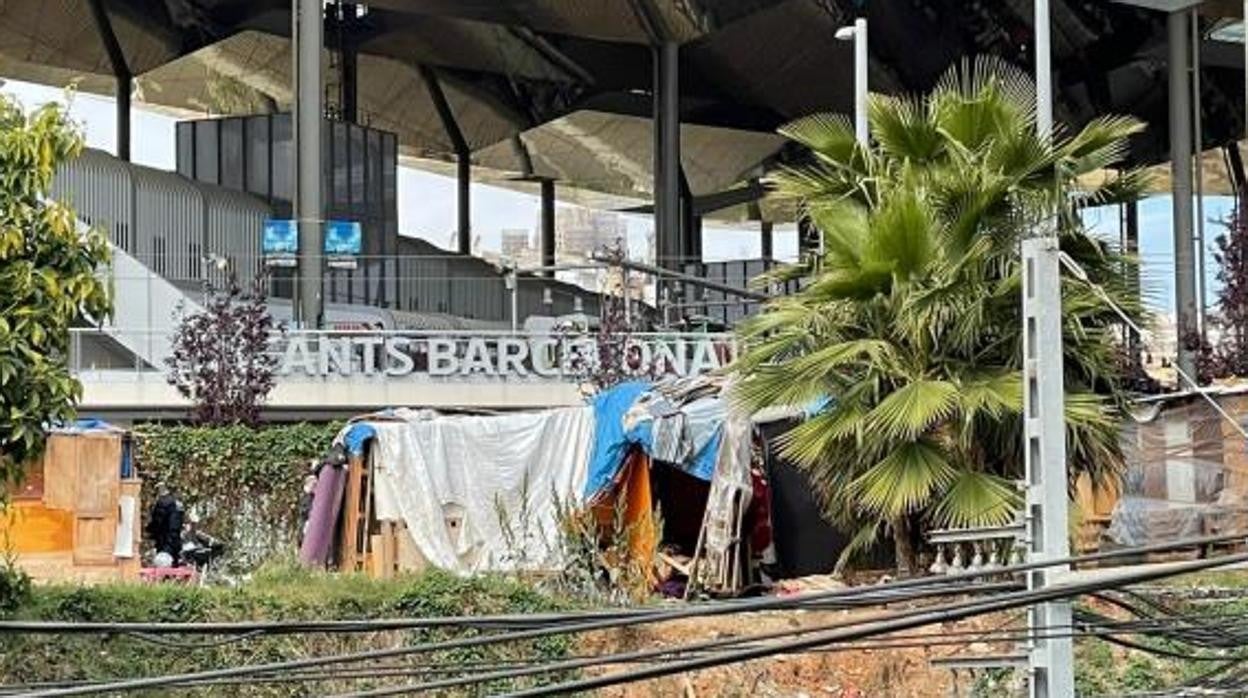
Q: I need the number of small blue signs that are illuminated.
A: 2